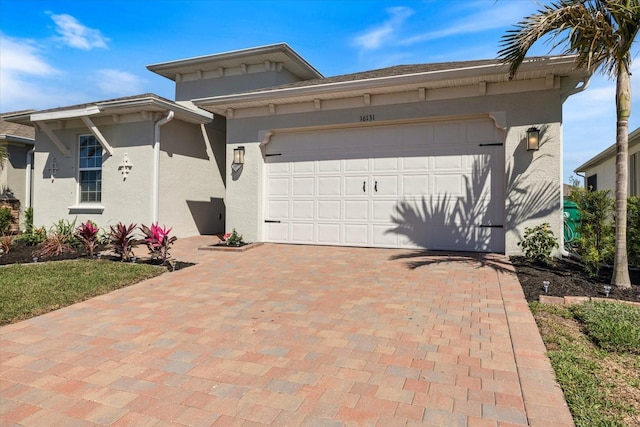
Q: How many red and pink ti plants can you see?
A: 3